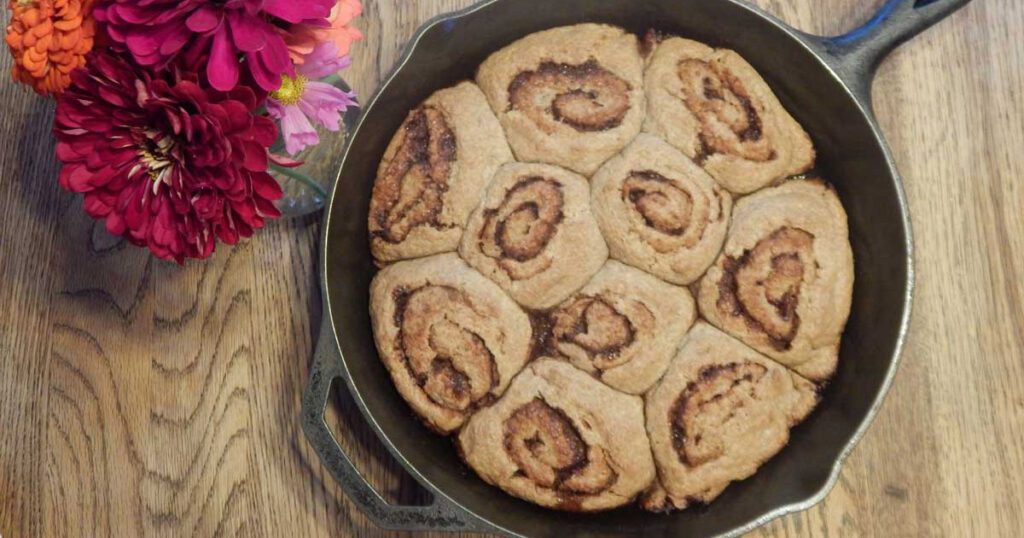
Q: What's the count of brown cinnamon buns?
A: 10